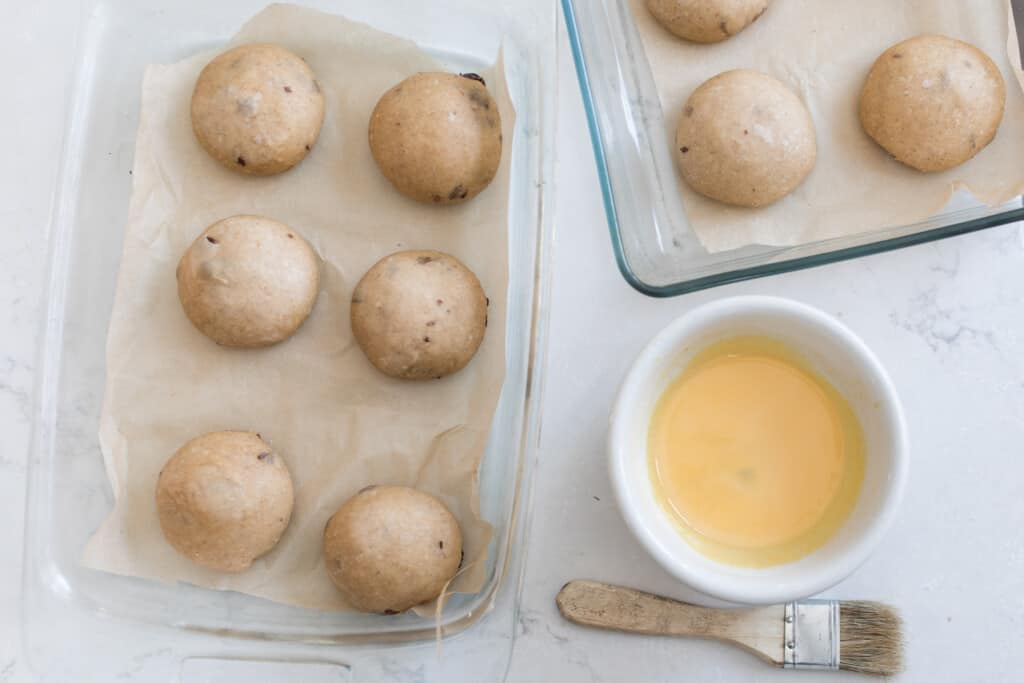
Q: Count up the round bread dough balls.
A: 9